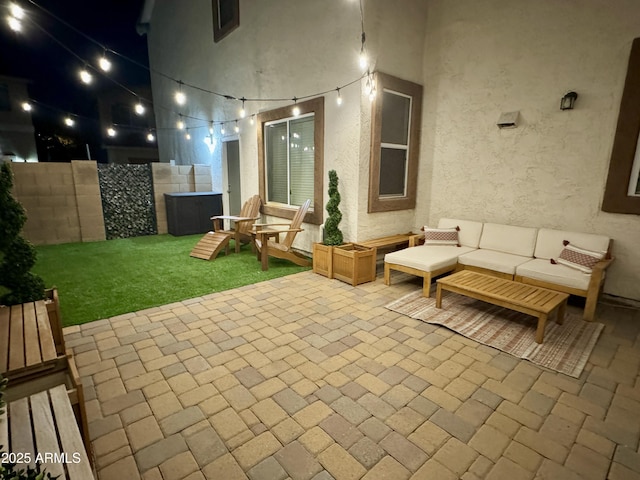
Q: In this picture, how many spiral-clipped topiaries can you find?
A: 2